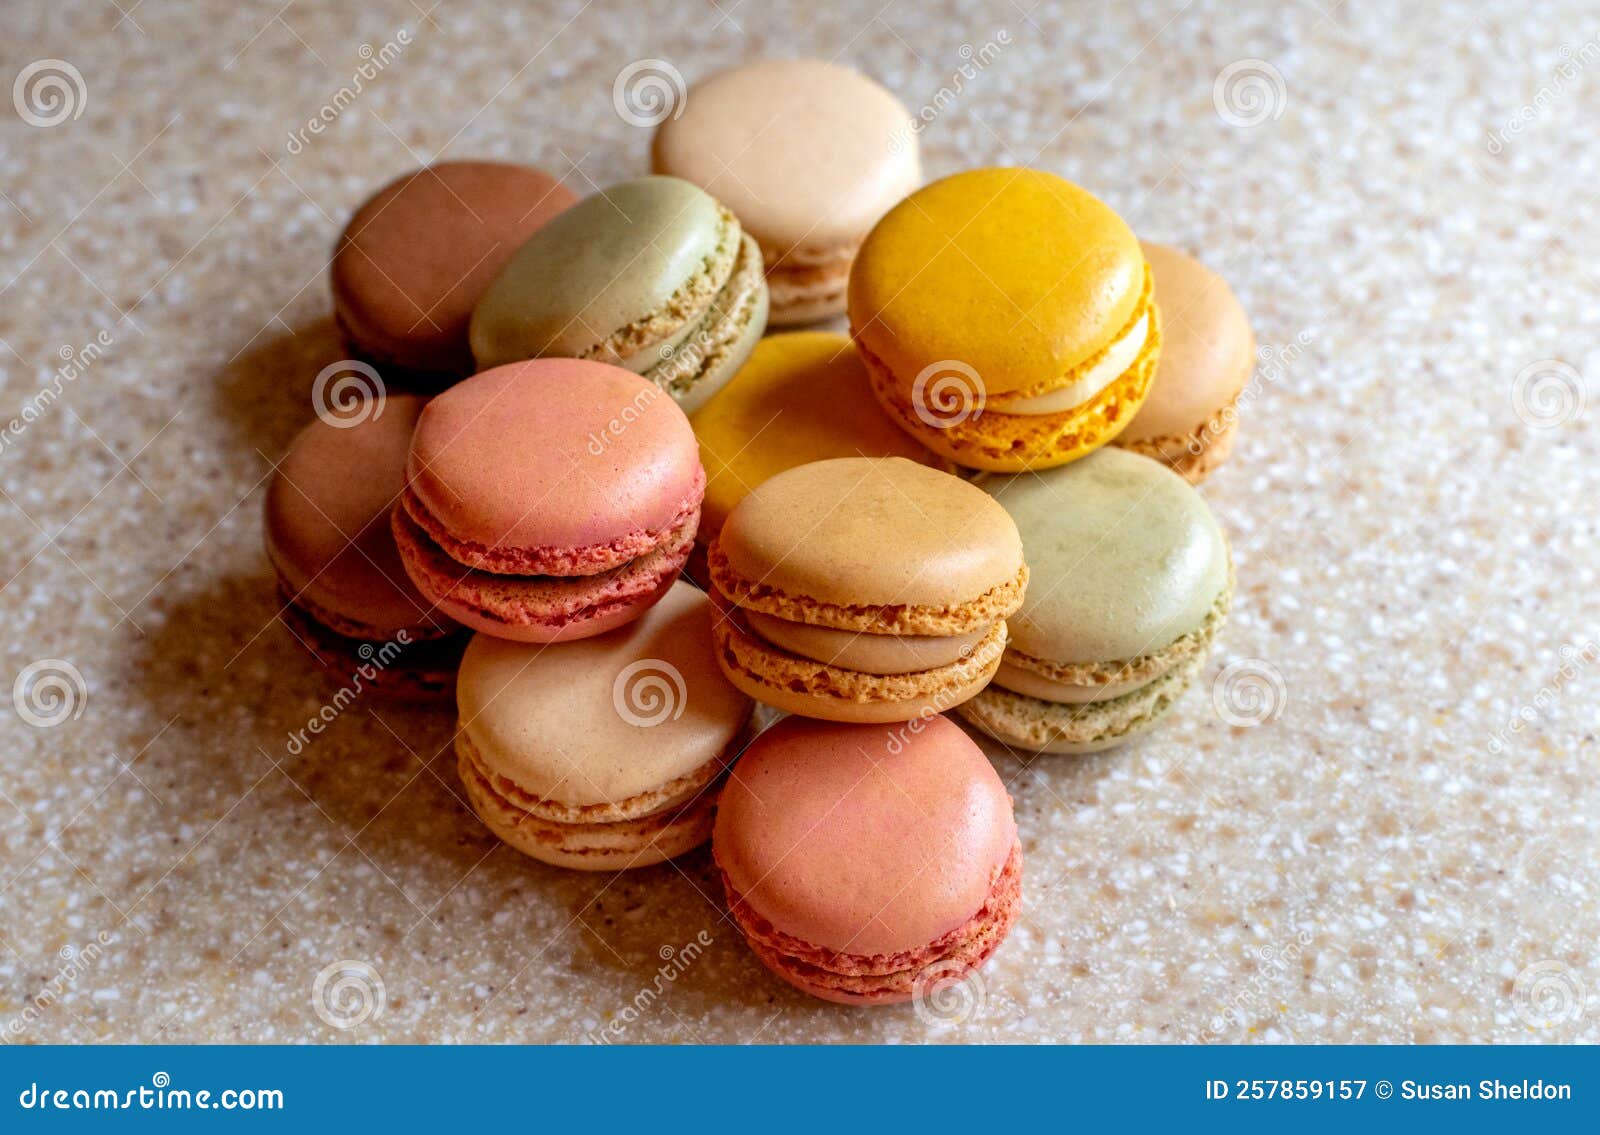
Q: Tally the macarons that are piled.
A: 12